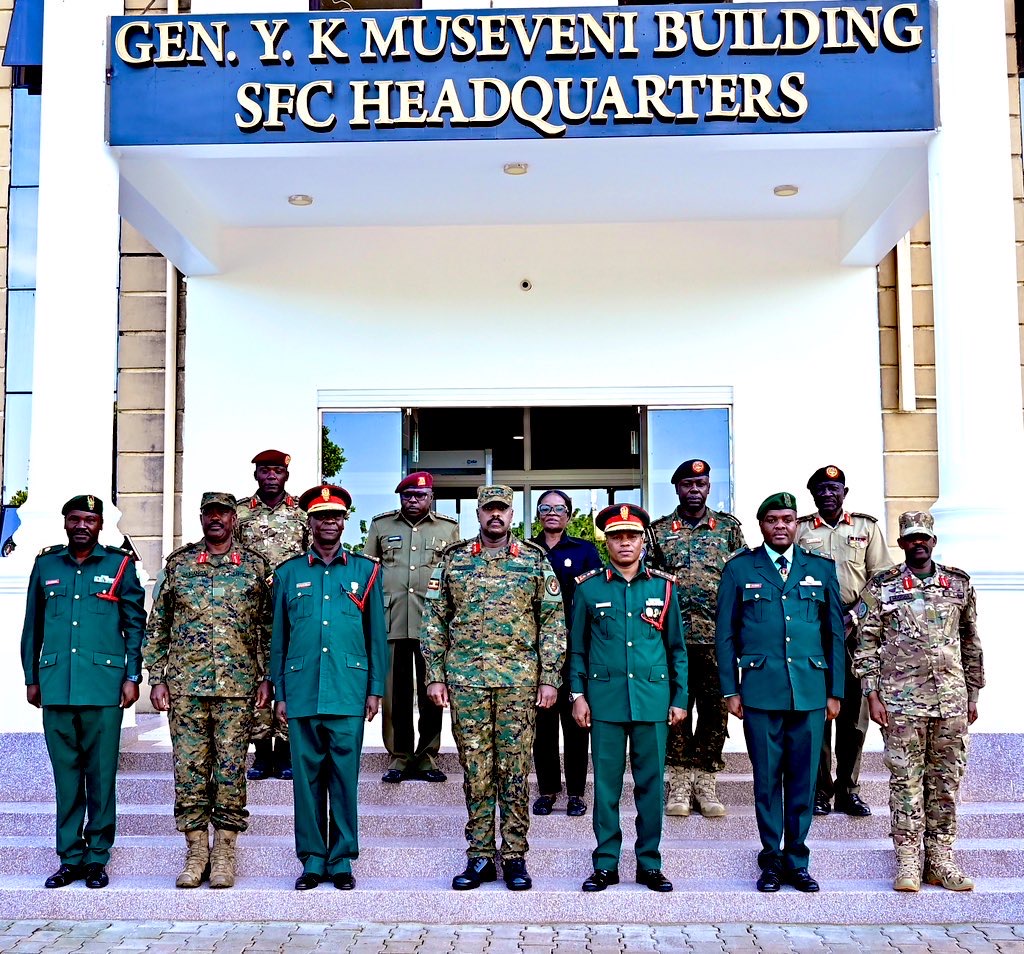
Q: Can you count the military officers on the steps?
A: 11